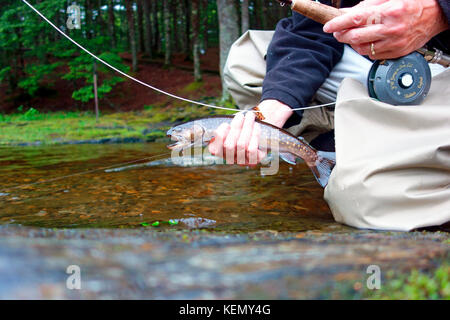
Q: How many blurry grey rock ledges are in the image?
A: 1